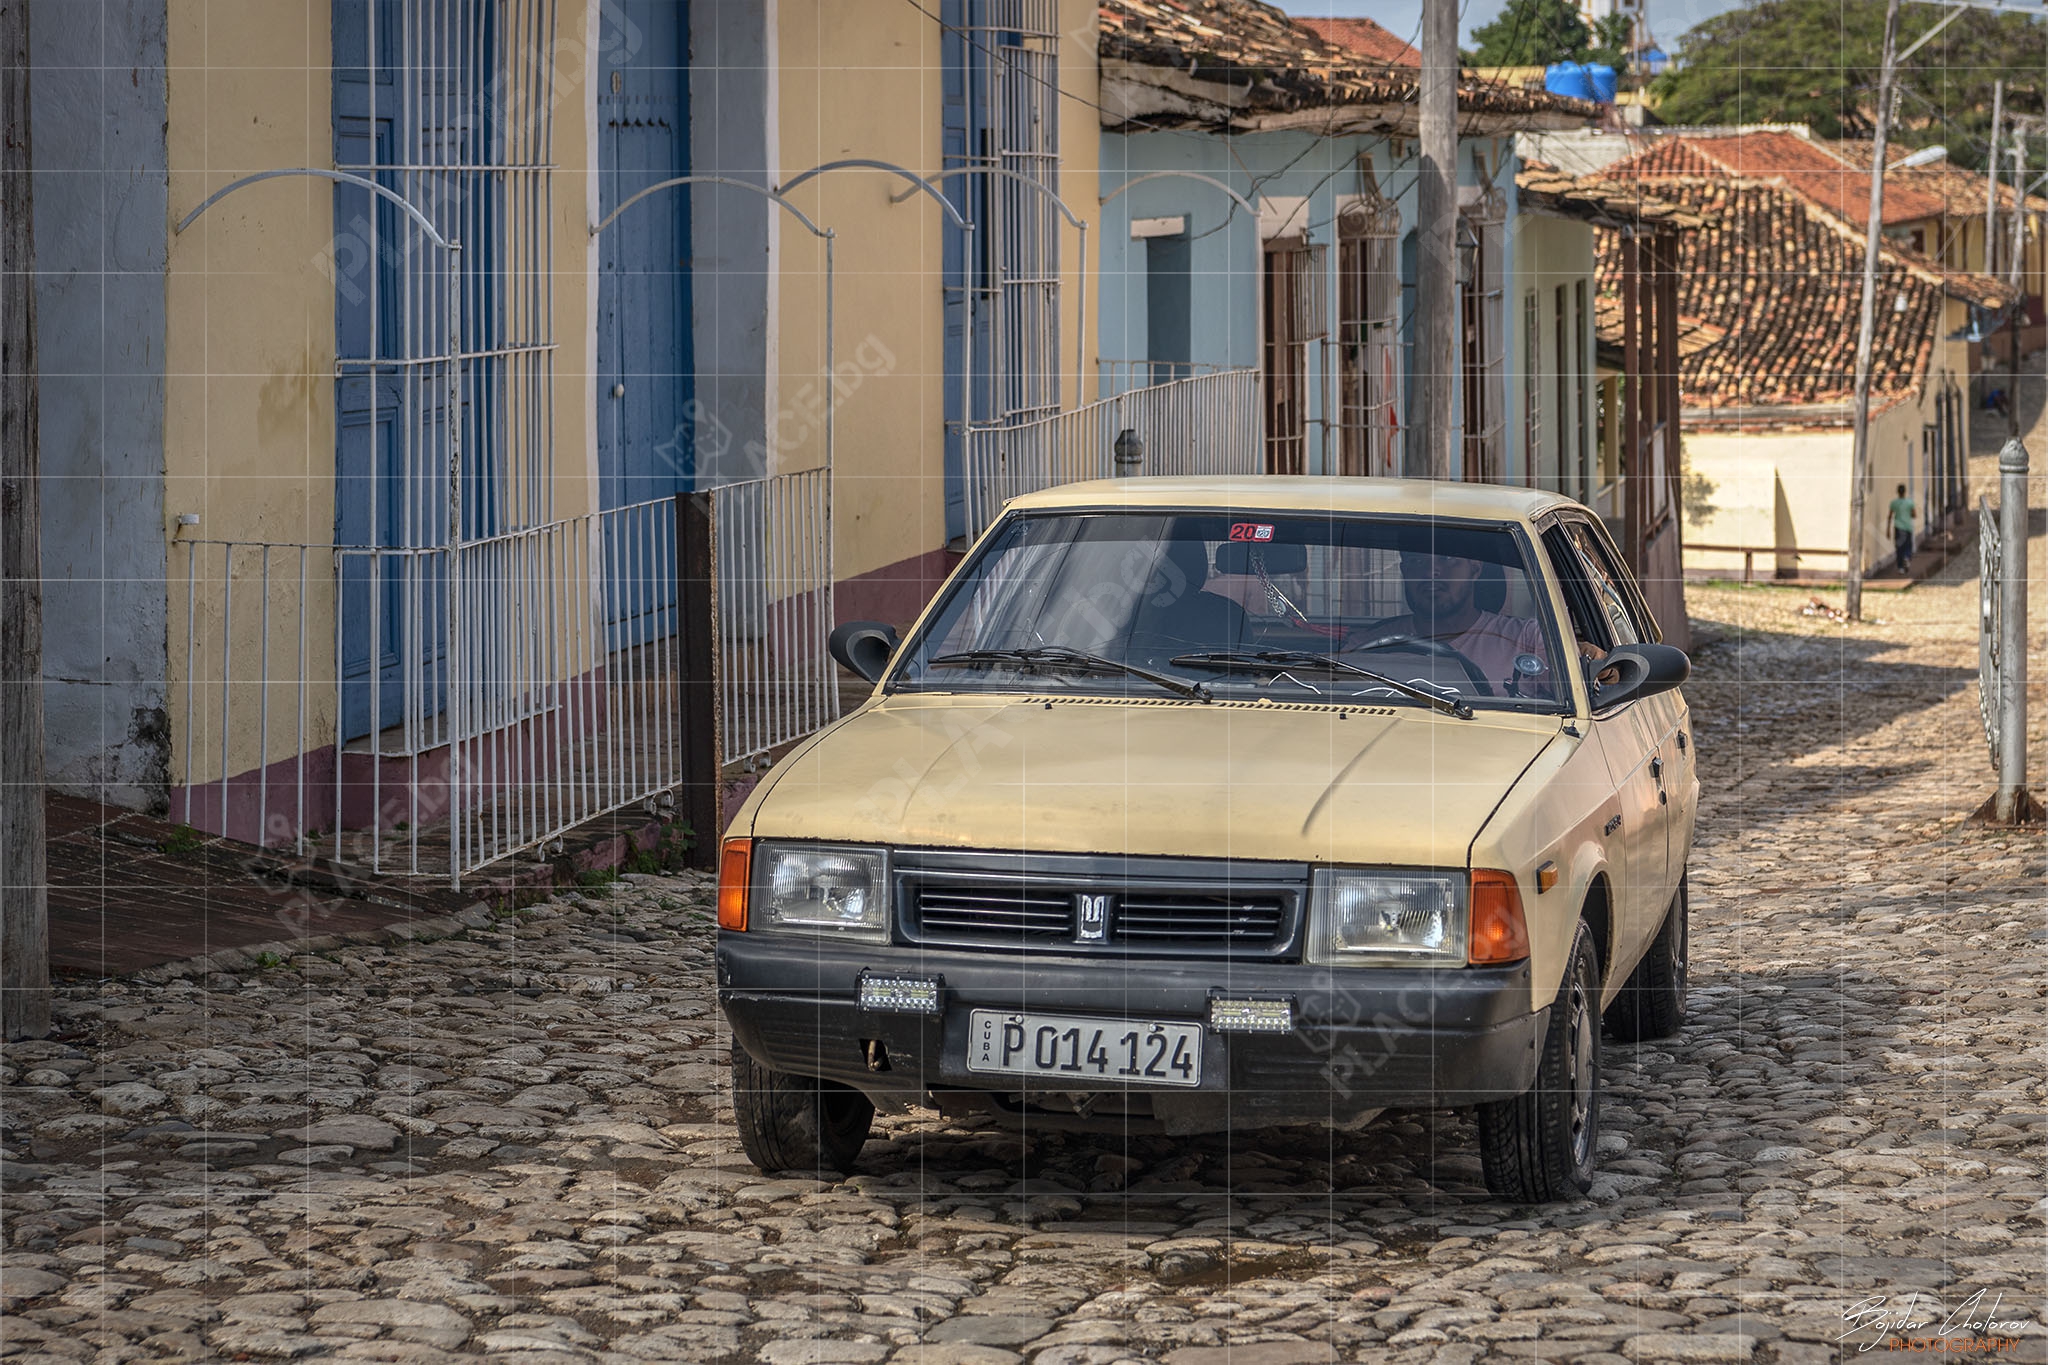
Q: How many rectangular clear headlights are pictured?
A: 2